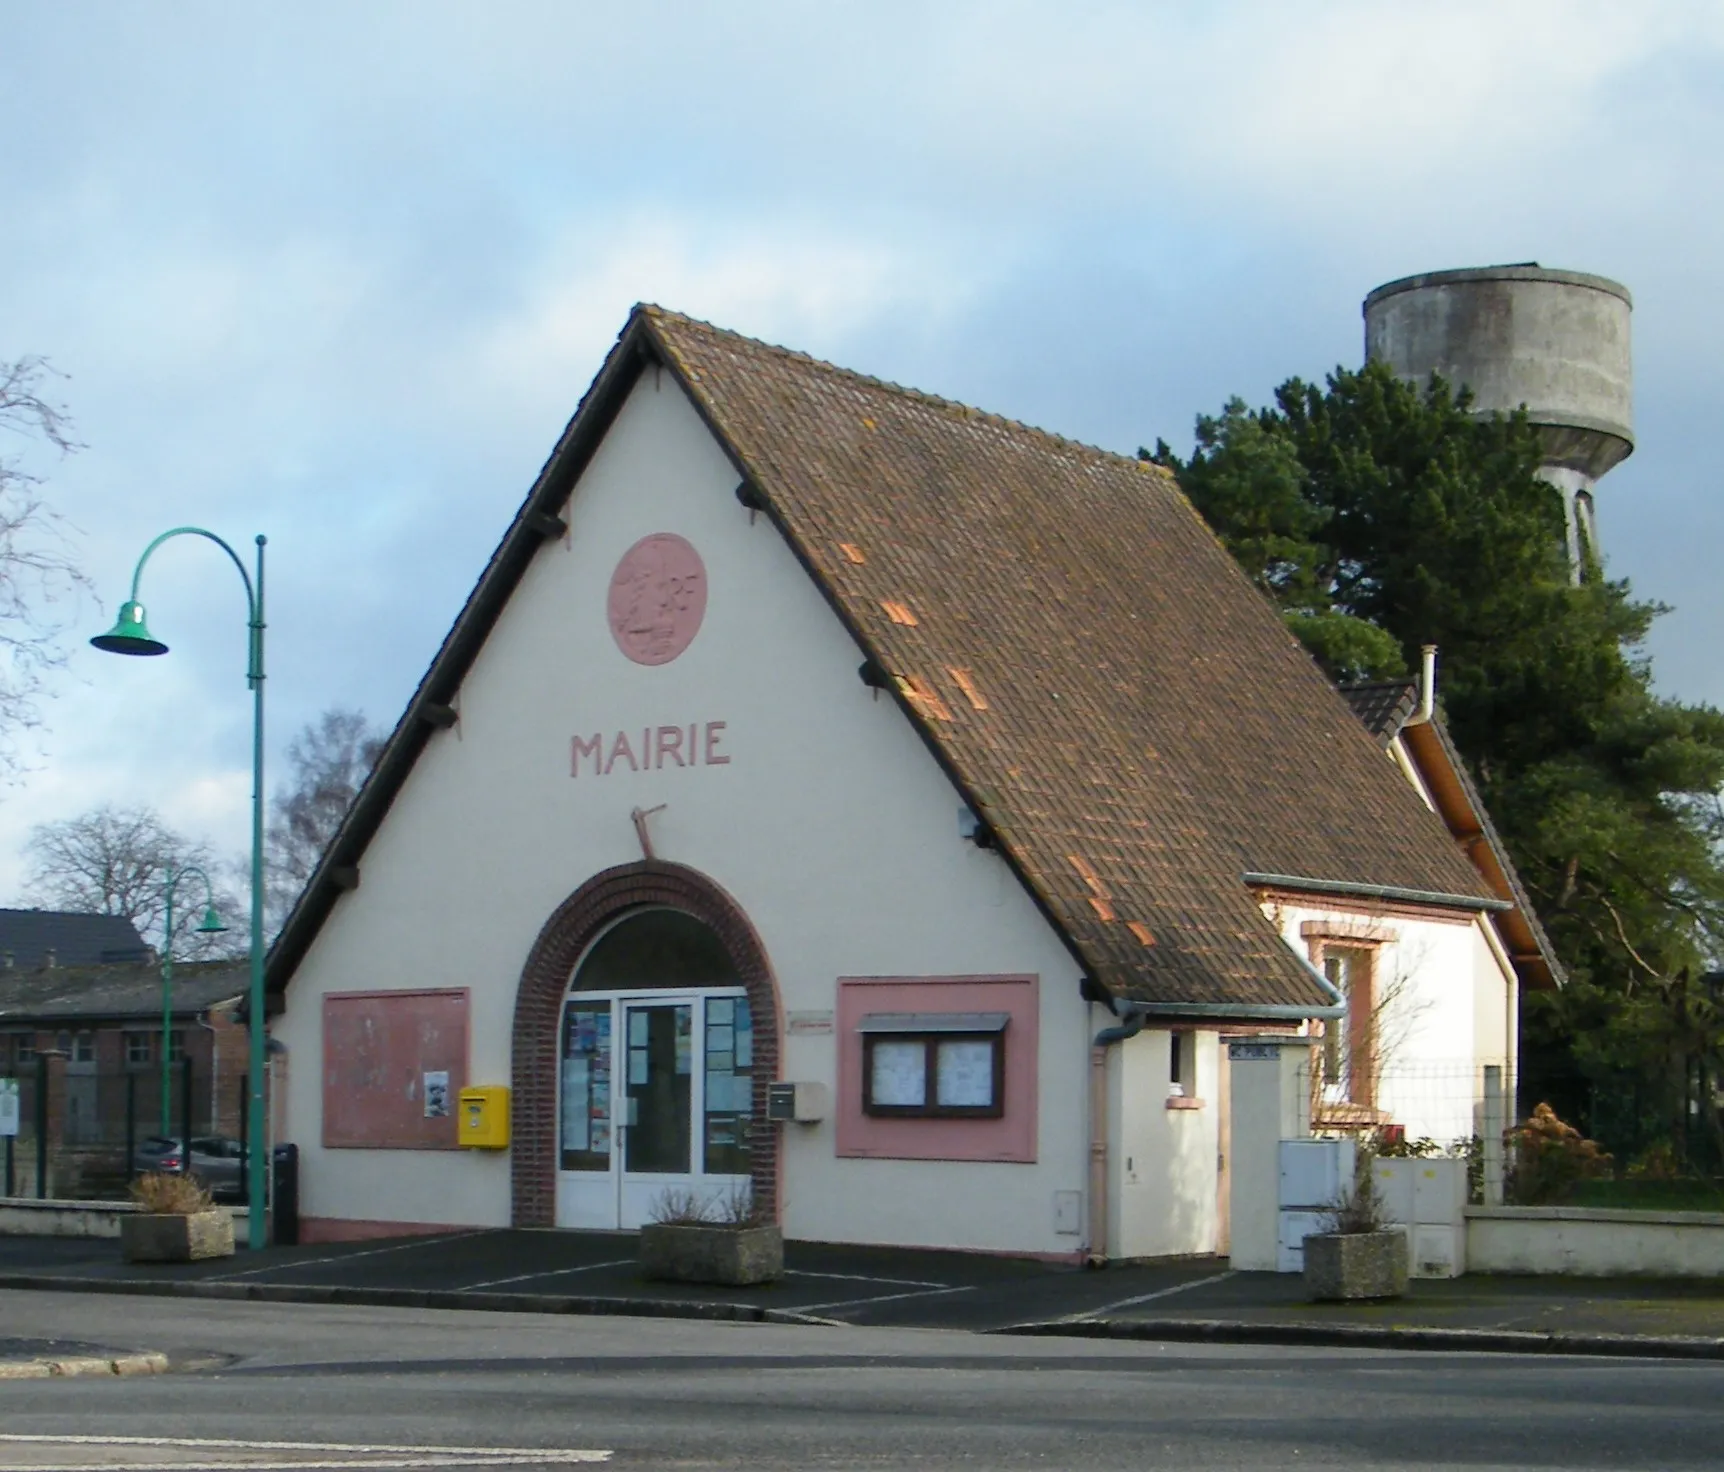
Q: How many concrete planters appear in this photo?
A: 3